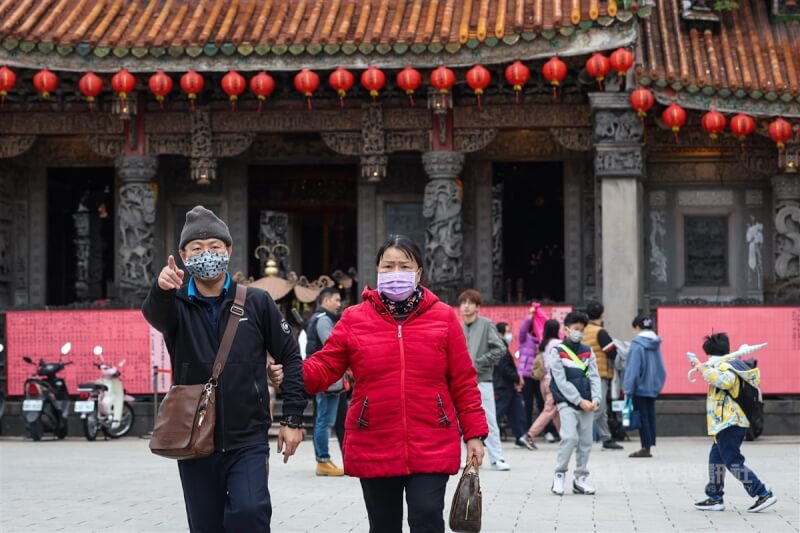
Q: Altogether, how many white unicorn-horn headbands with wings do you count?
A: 0